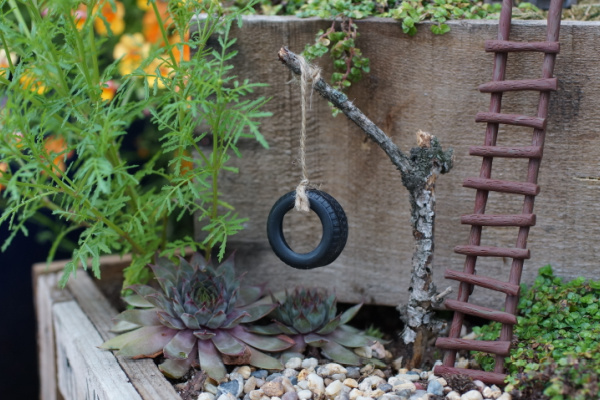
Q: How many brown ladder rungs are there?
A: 11